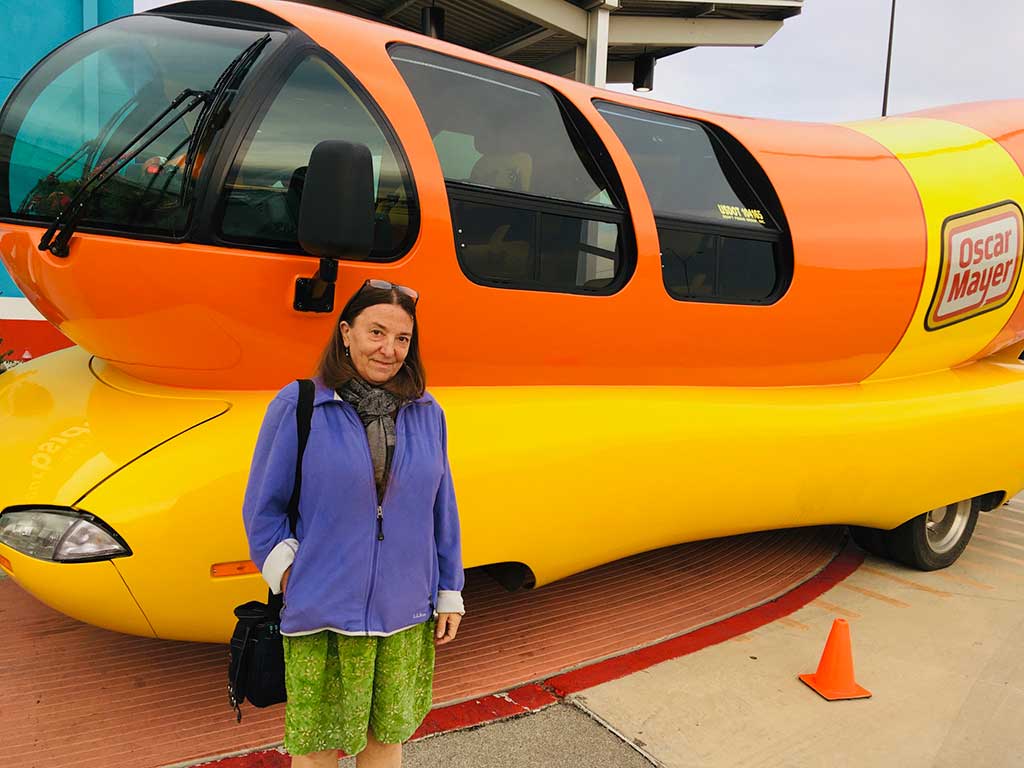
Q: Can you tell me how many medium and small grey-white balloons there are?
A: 0